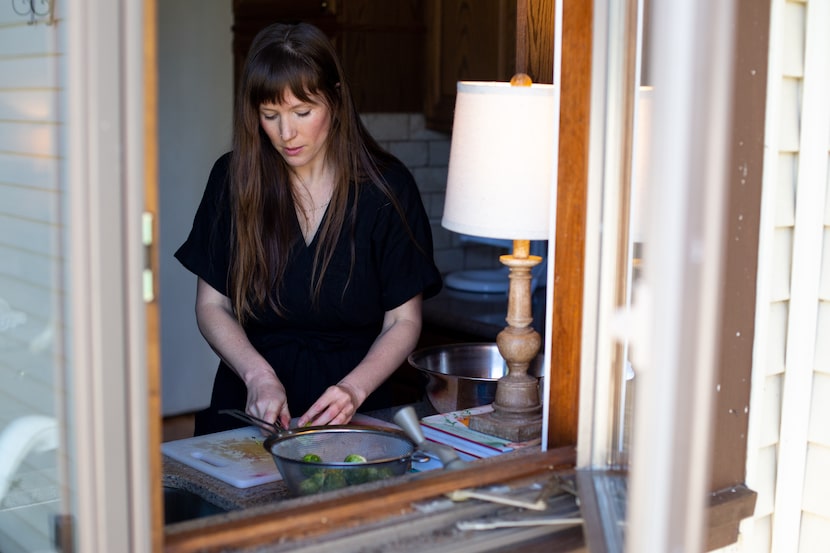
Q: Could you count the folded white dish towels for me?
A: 0